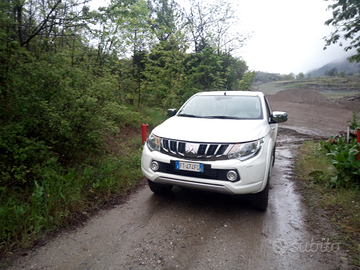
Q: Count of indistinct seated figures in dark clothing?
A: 0